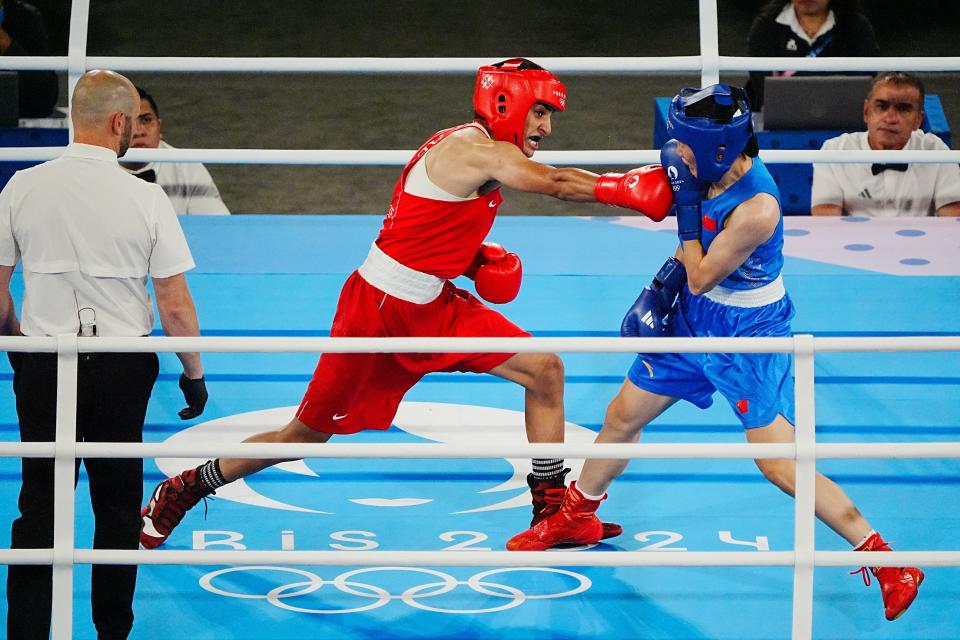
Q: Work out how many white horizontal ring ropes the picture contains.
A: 5